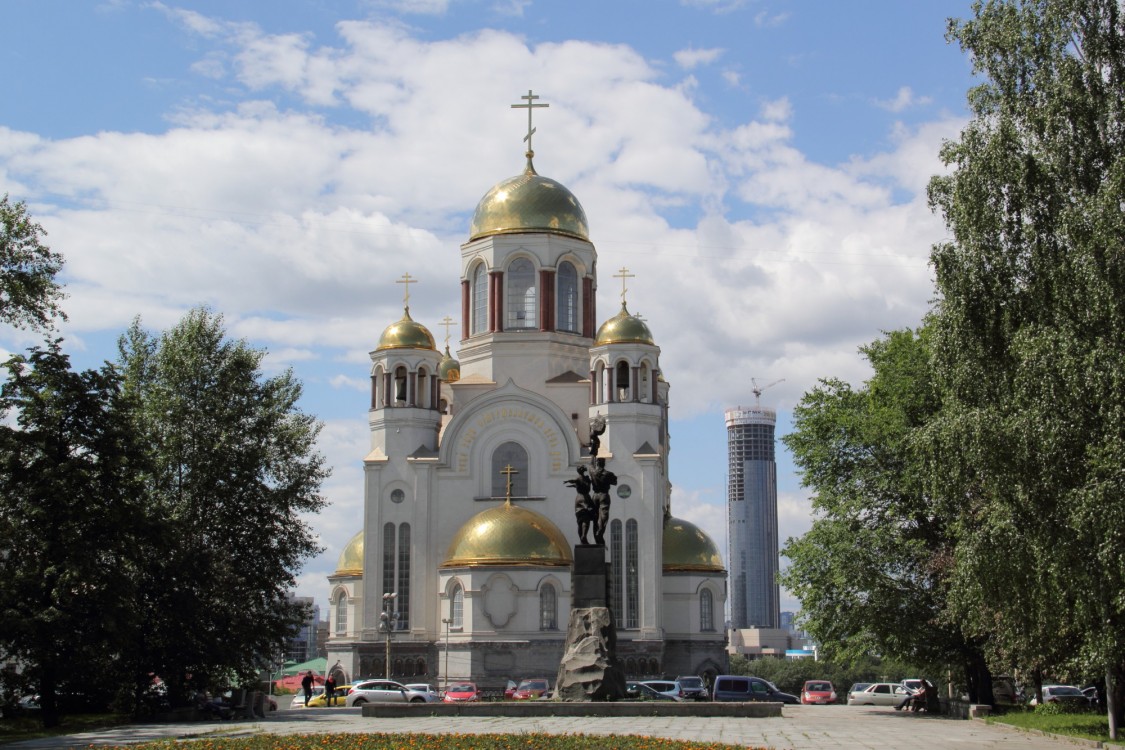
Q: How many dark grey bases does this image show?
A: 1